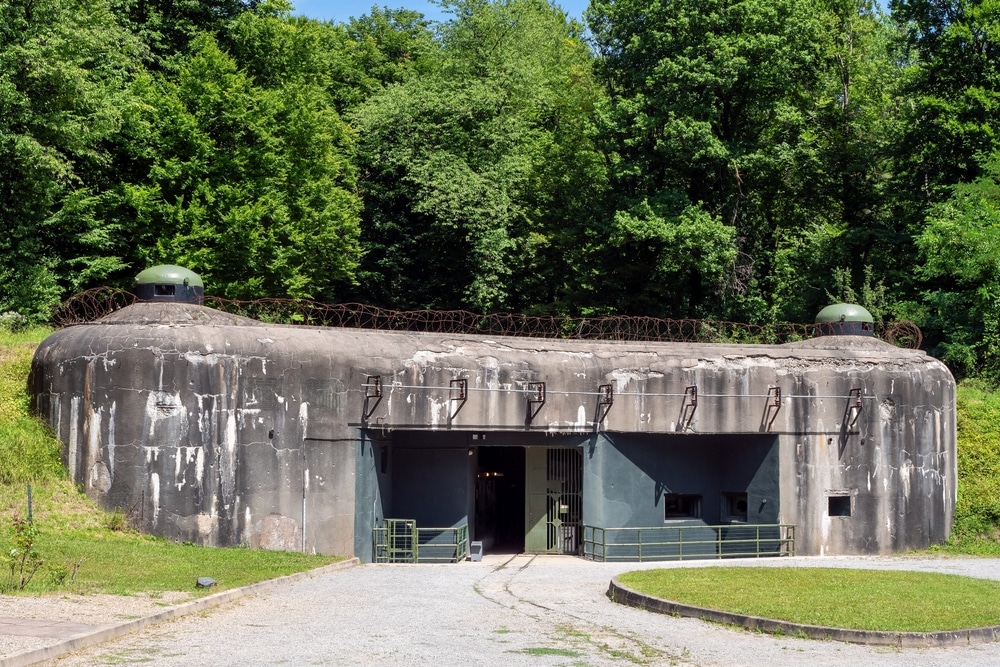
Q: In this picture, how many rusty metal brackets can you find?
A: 7